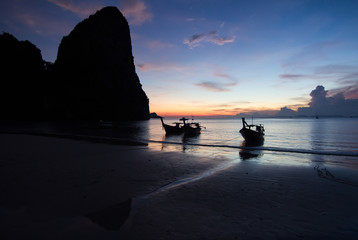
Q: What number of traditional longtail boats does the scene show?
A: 3